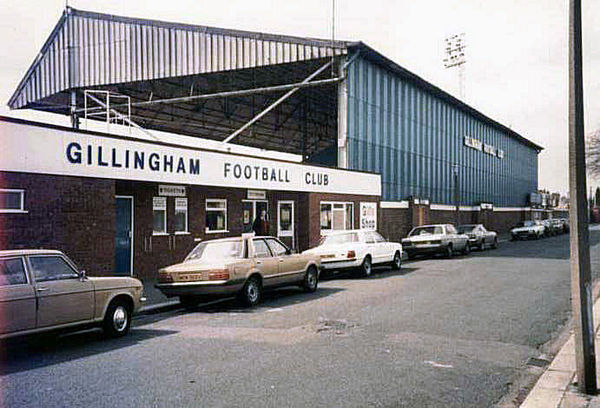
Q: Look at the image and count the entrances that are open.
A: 1